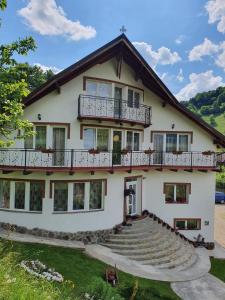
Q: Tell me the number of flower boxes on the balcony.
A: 6